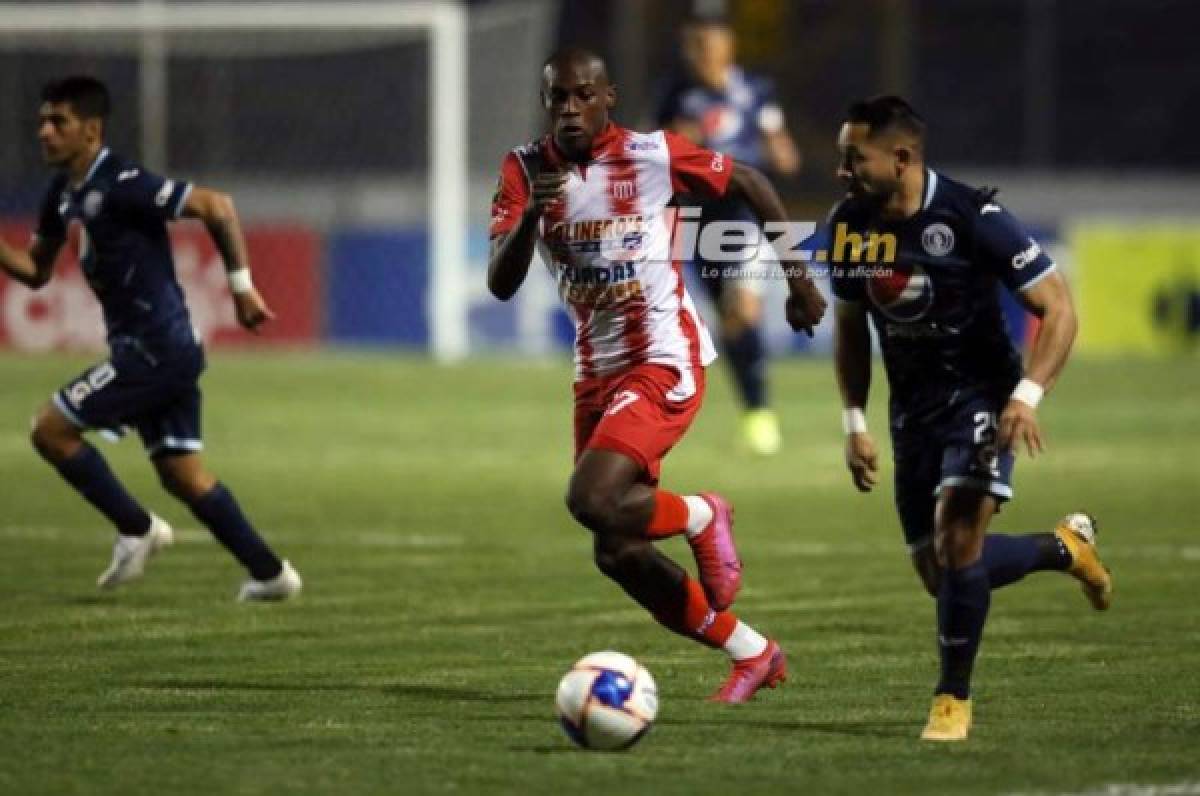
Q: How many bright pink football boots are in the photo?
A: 2